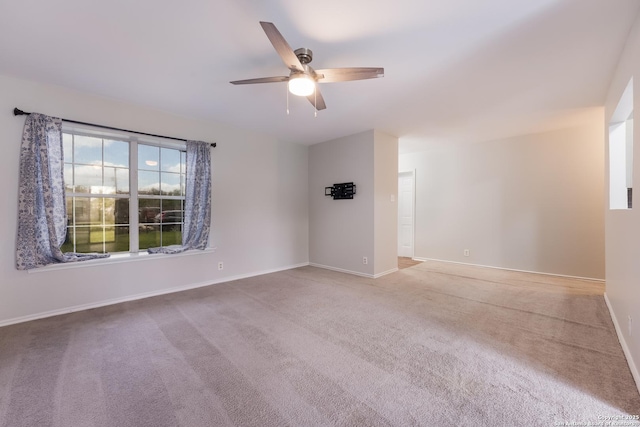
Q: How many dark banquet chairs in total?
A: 0